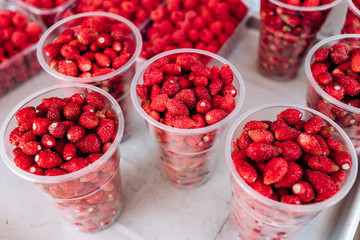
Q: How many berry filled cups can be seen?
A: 7